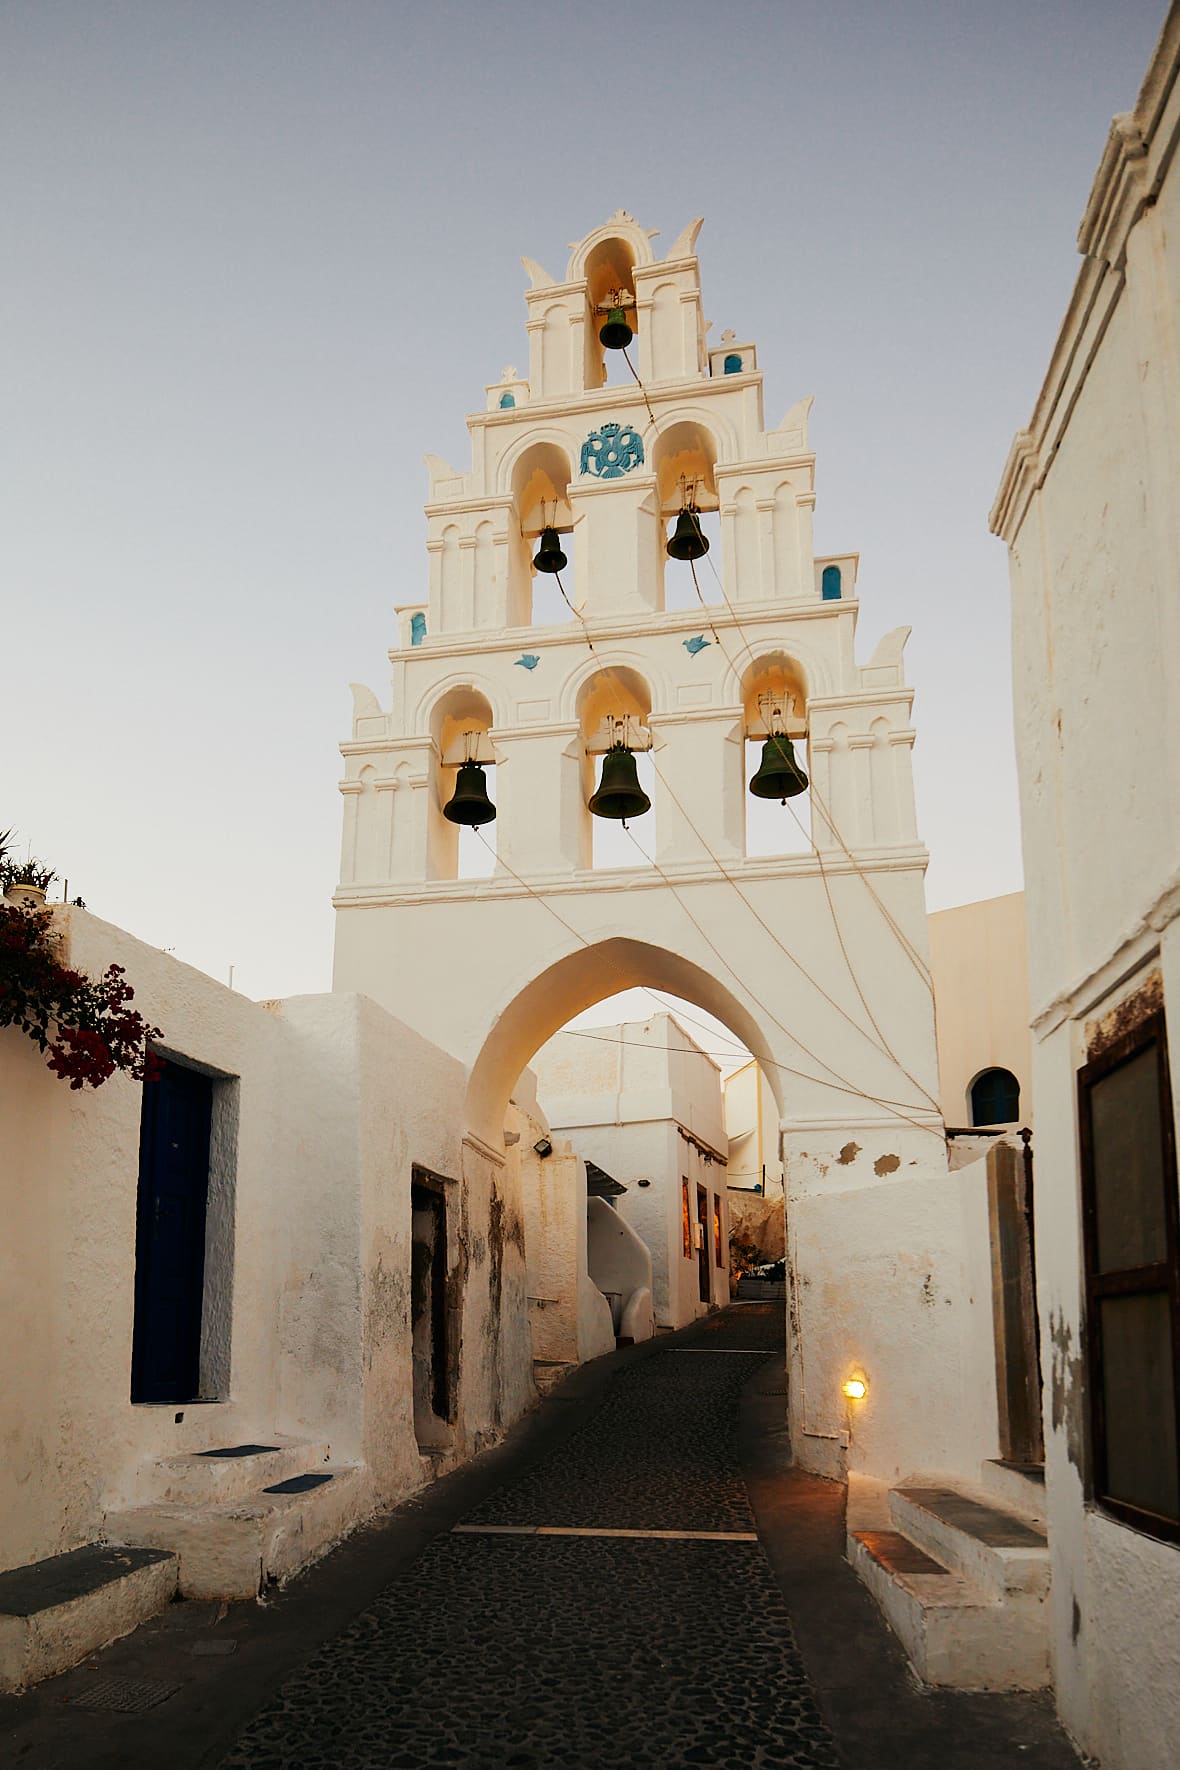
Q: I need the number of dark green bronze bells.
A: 6